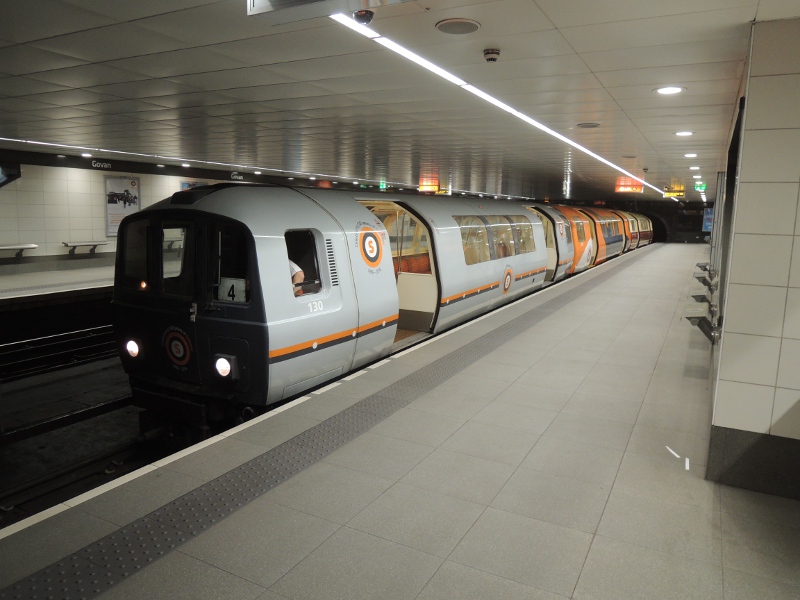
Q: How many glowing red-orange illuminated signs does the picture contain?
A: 2